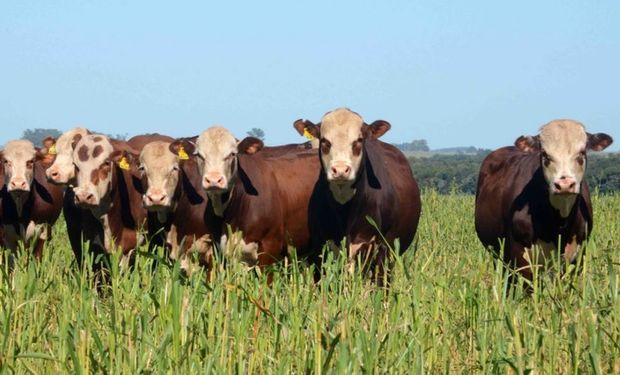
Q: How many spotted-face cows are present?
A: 1